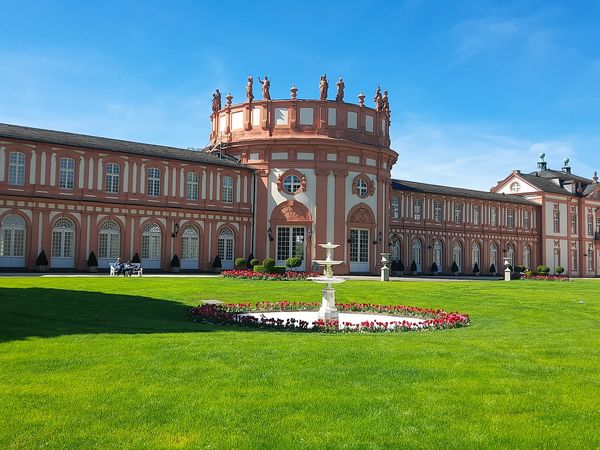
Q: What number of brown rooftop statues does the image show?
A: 7